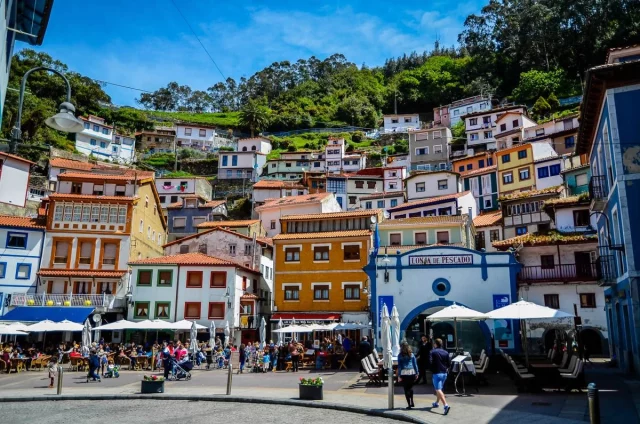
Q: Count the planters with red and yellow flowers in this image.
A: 2